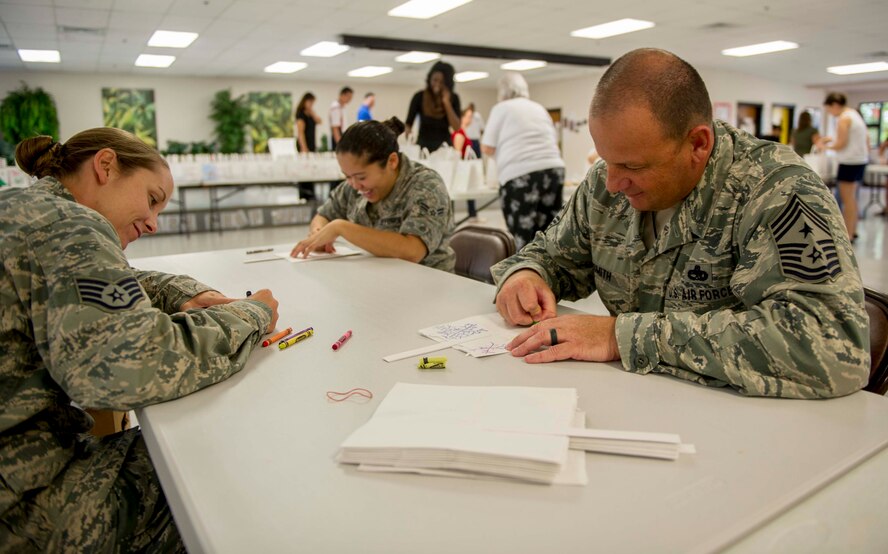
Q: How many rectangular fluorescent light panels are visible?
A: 13